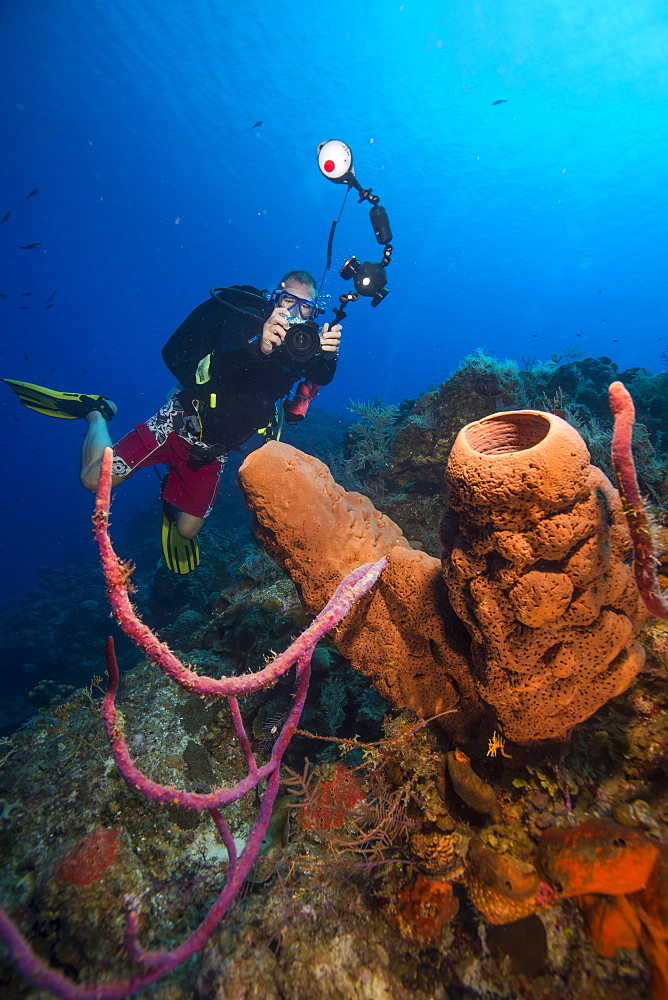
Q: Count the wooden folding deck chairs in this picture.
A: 0